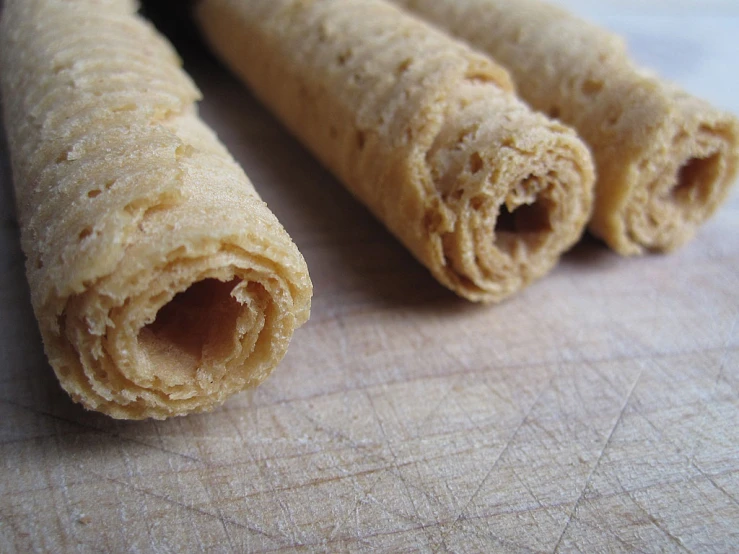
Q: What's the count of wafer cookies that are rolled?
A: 3